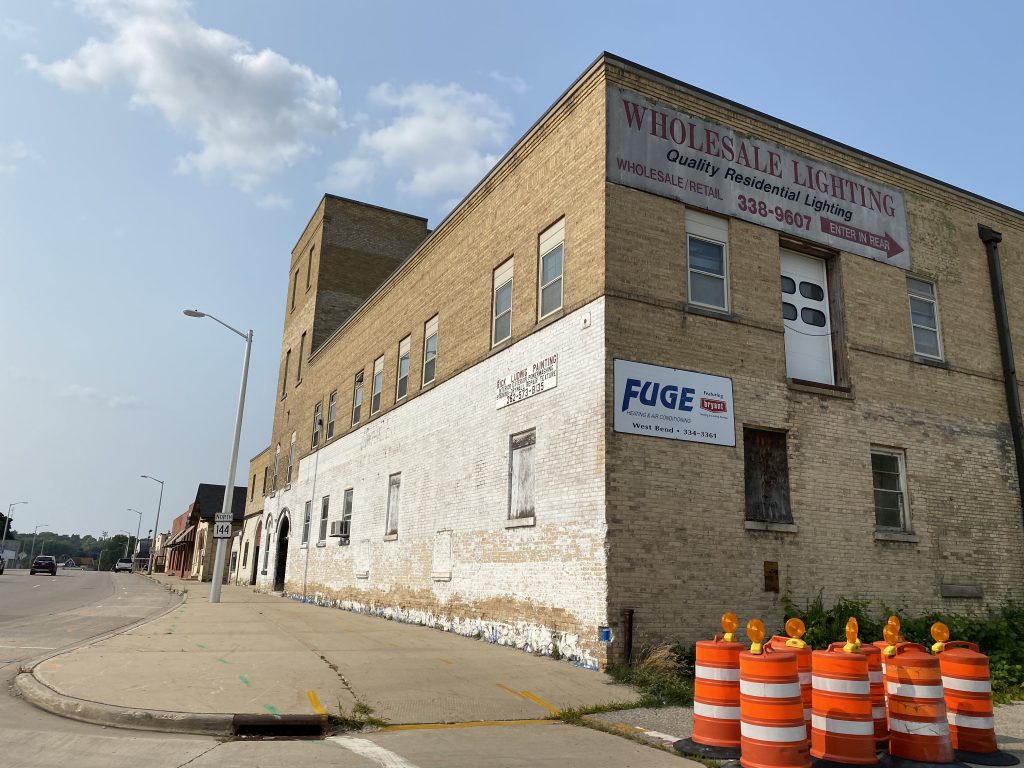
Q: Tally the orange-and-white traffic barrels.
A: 8